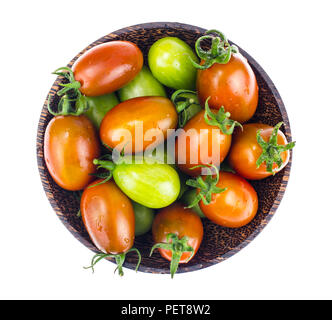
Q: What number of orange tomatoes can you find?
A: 9